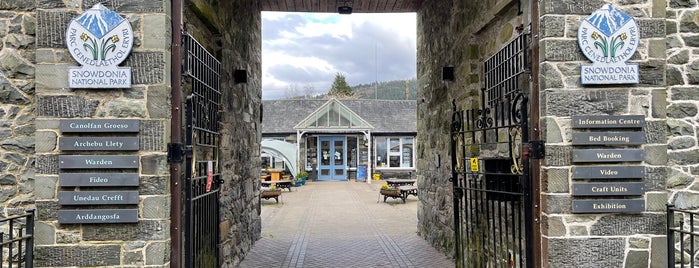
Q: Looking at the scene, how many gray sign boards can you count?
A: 12